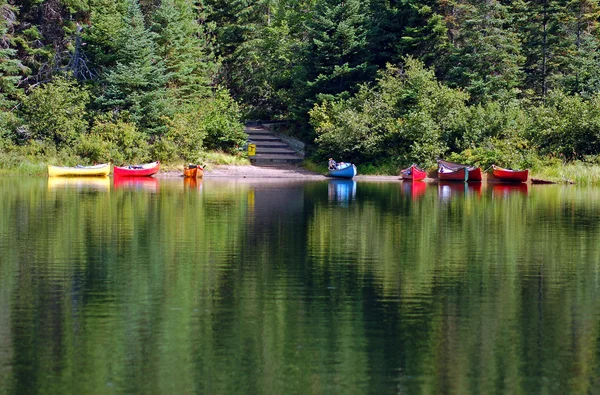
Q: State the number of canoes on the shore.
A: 8